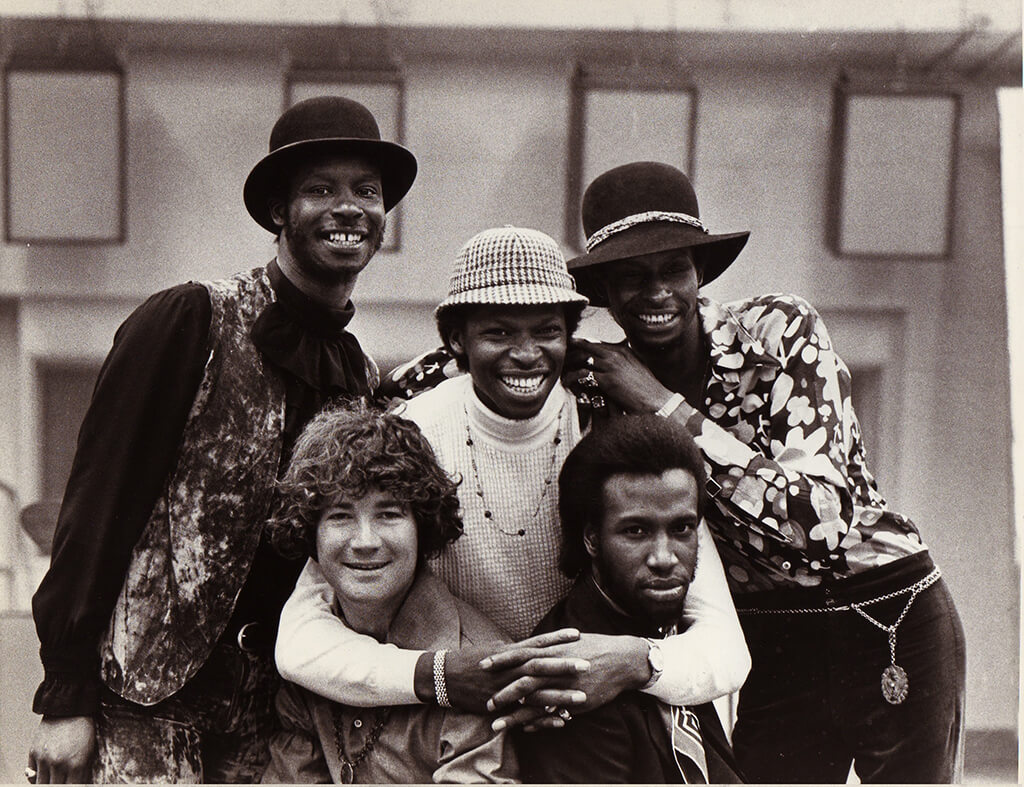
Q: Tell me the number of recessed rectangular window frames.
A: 4